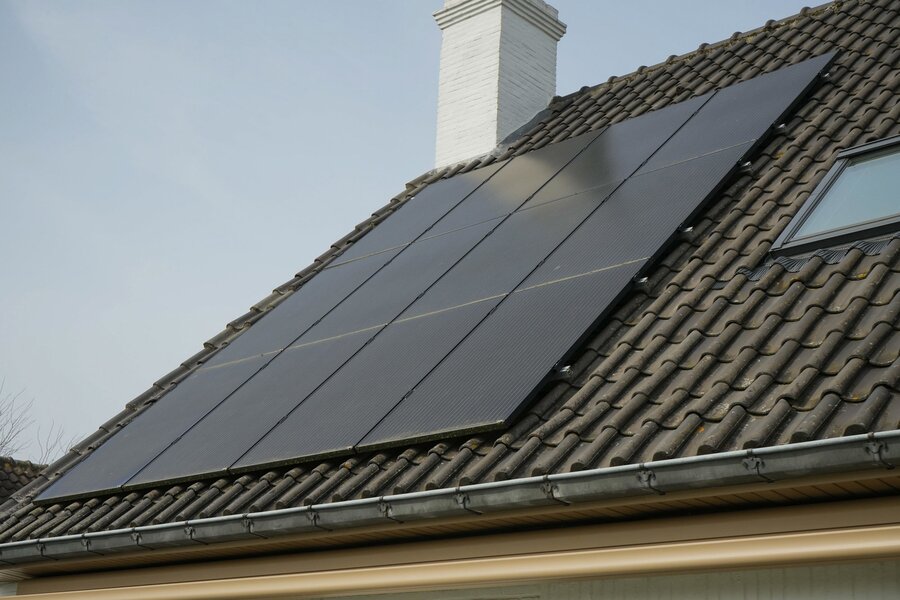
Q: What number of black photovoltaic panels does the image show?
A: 12